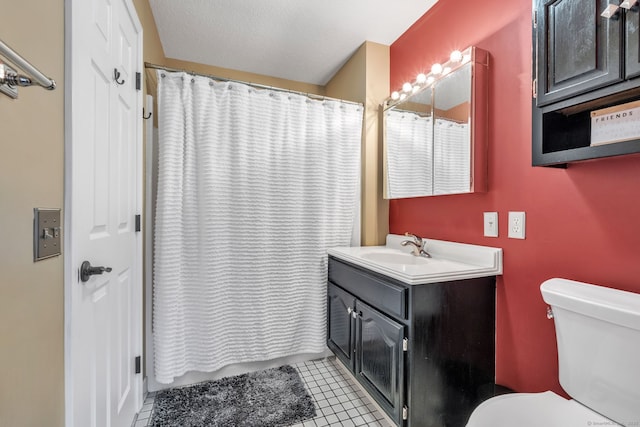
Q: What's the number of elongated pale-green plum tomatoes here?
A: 0